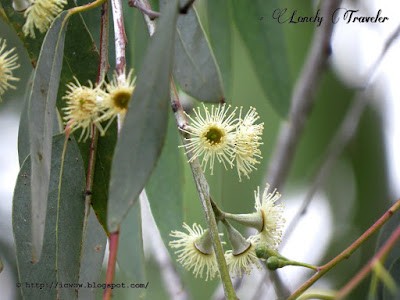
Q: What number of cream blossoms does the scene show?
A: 9